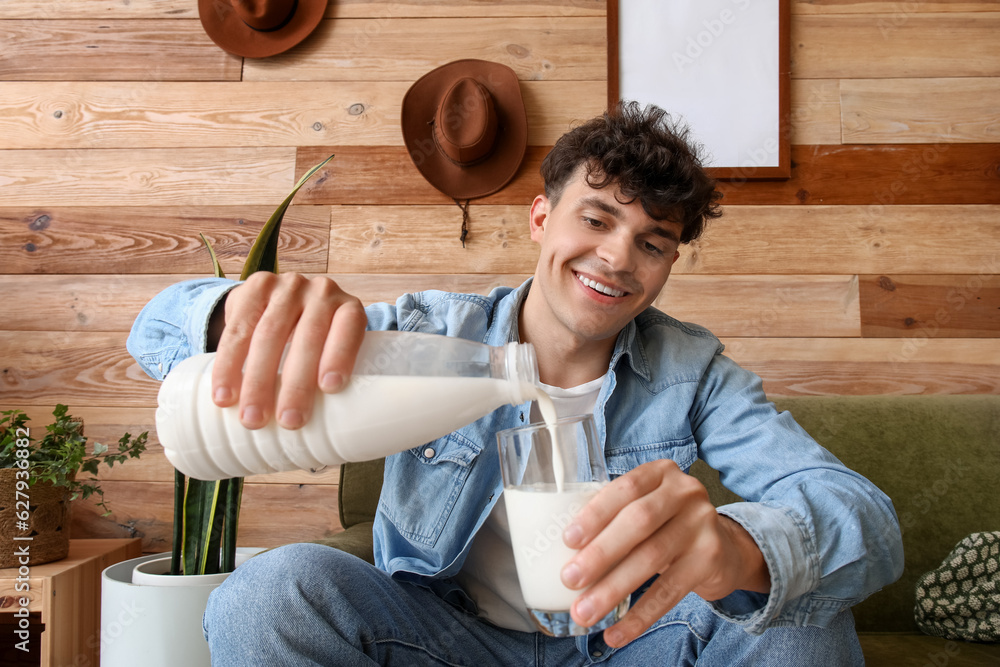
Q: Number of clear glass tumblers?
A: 1